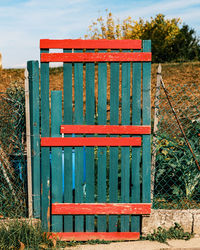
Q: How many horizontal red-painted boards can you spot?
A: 6